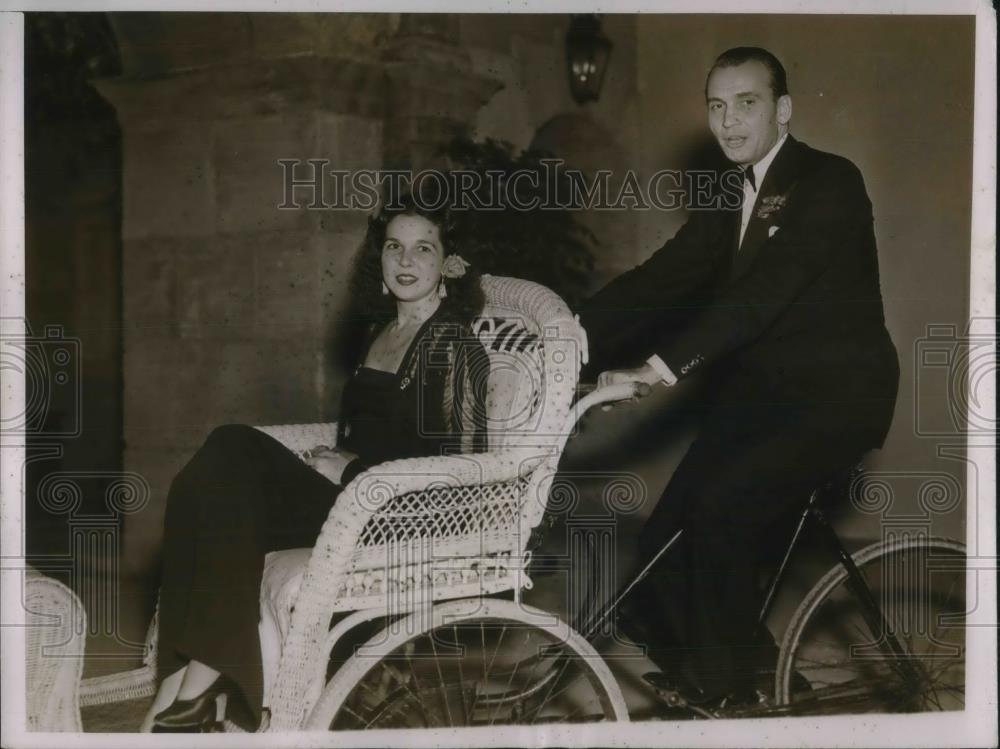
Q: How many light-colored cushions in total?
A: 1